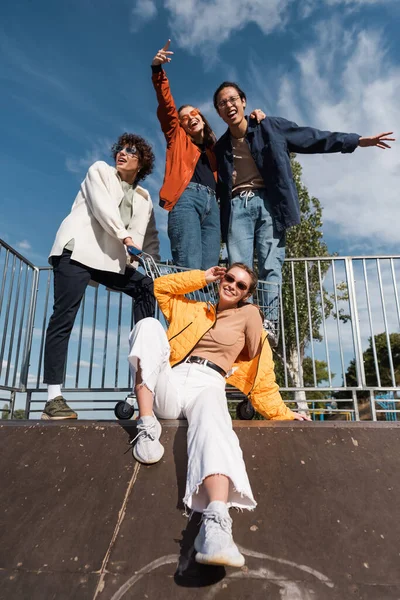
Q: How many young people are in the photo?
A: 4